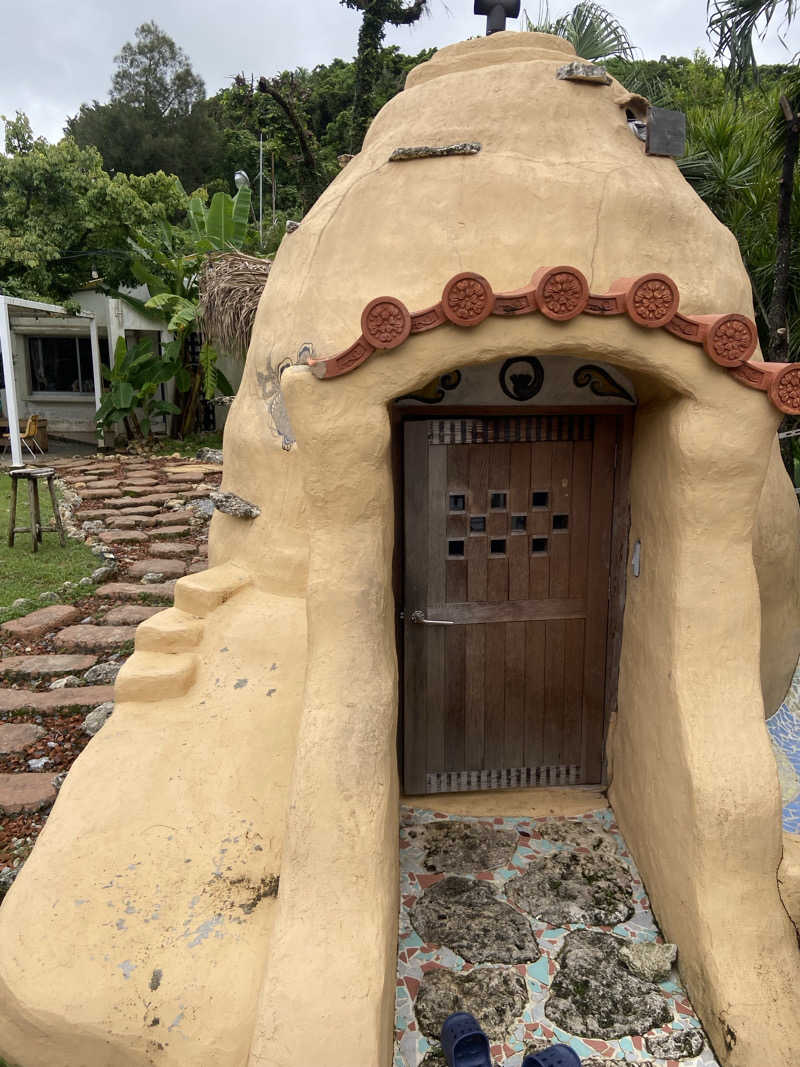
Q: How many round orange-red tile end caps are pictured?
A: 6